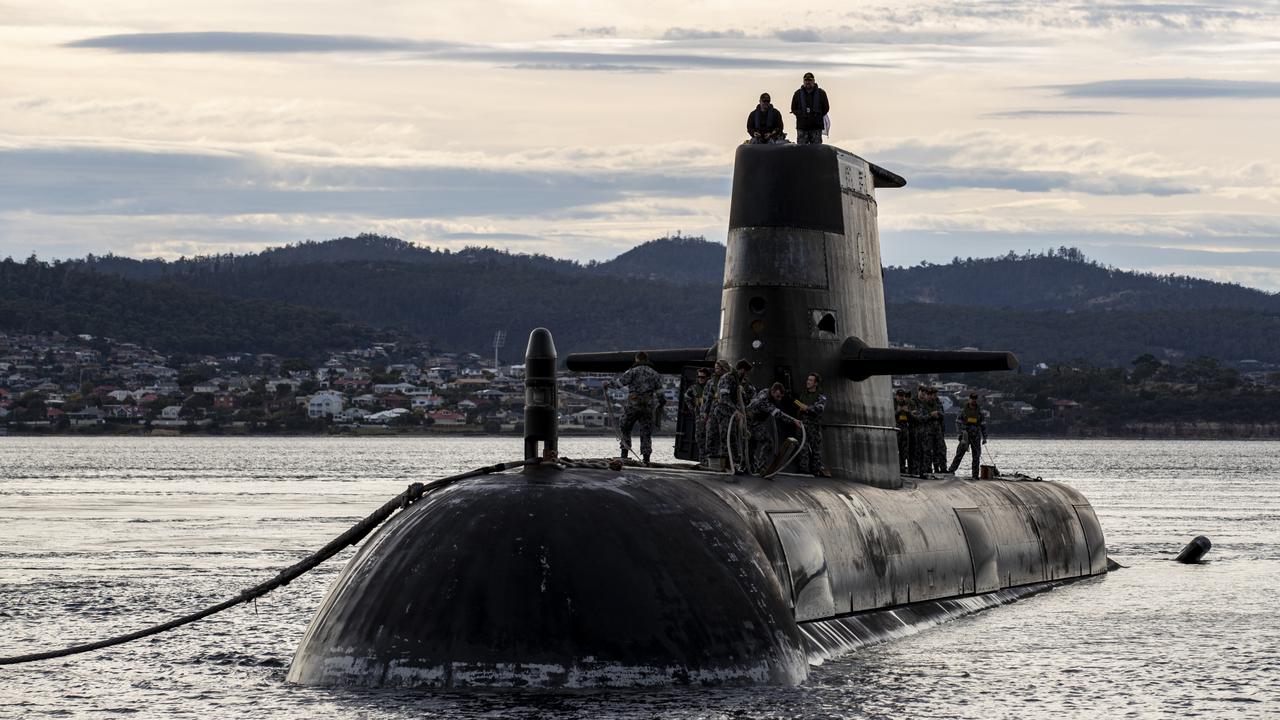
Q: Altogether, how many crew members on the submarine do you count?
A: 14